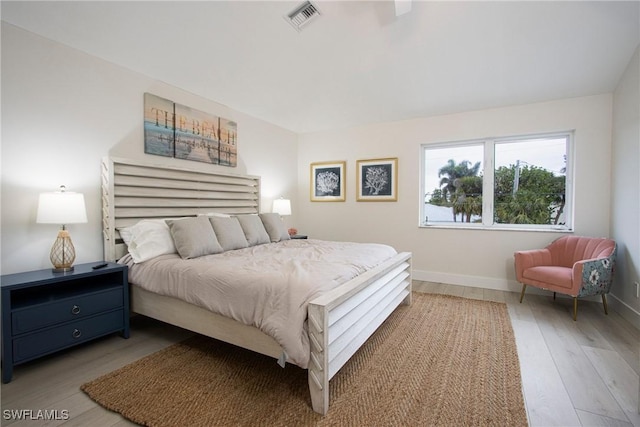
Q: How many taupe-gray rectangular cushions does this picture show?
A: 4